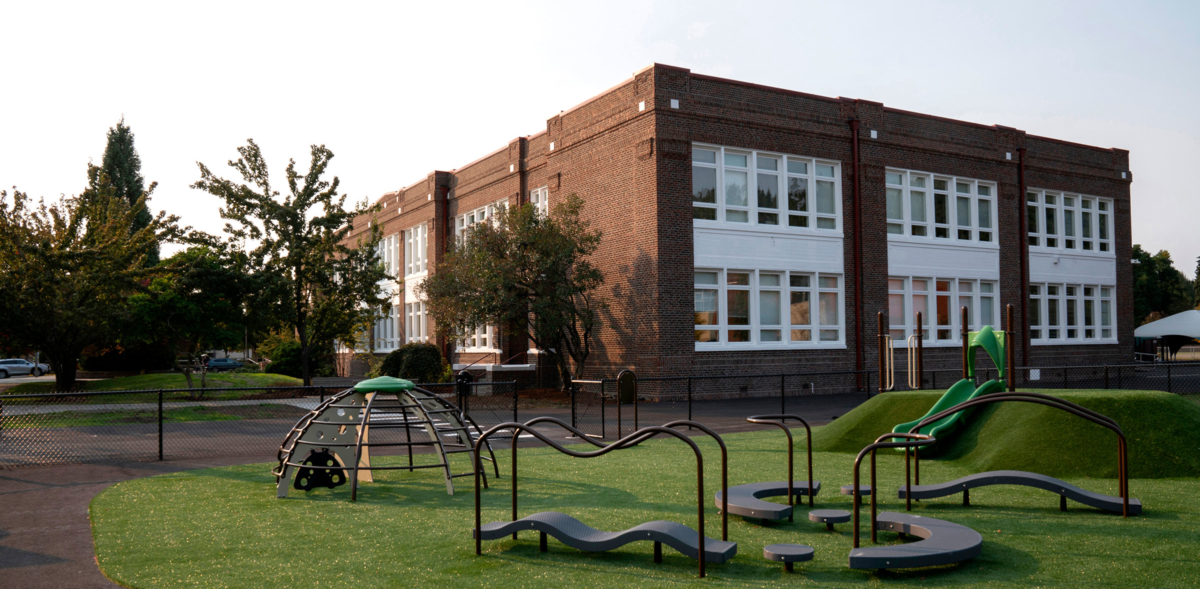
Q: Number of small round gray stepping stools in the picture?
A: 3